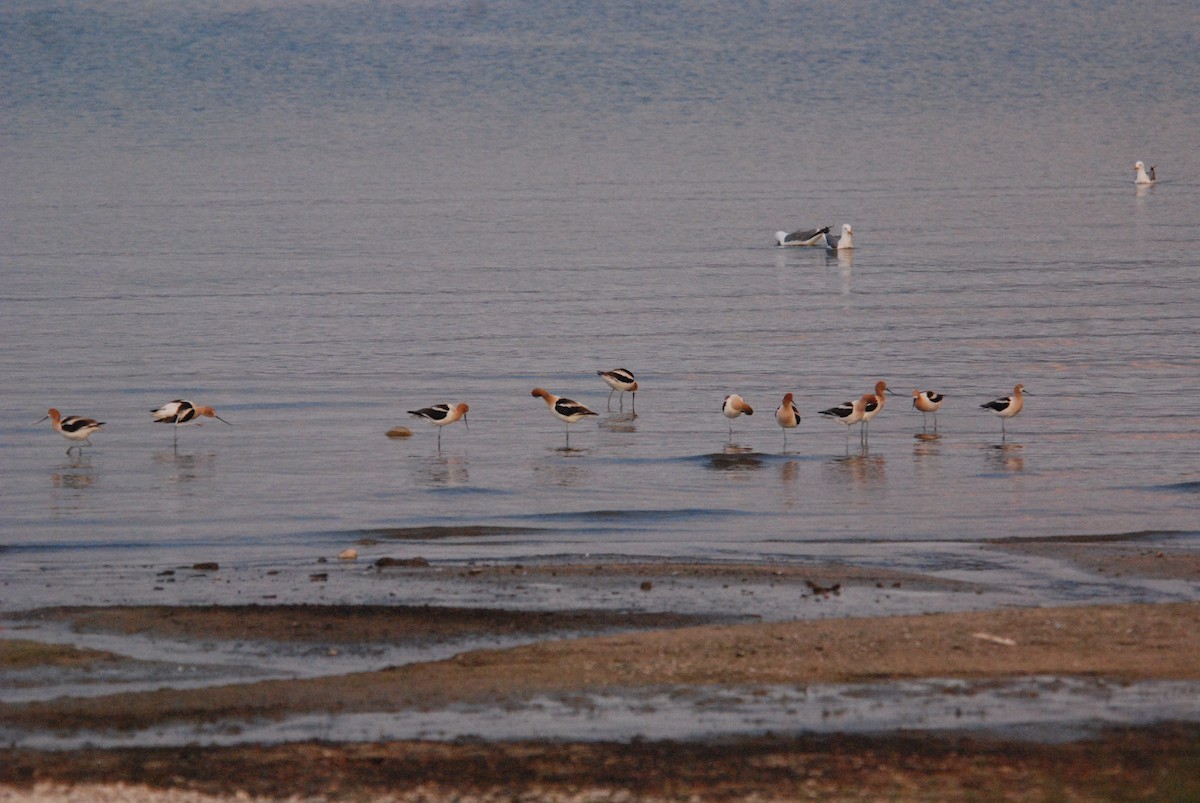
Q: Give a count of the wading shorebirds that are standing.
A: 11